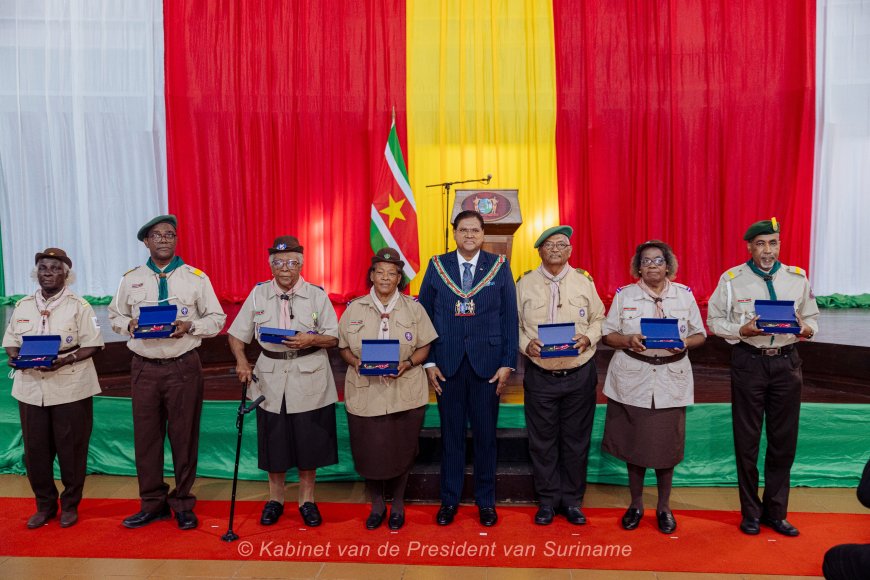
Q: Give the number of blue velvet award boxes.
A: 7